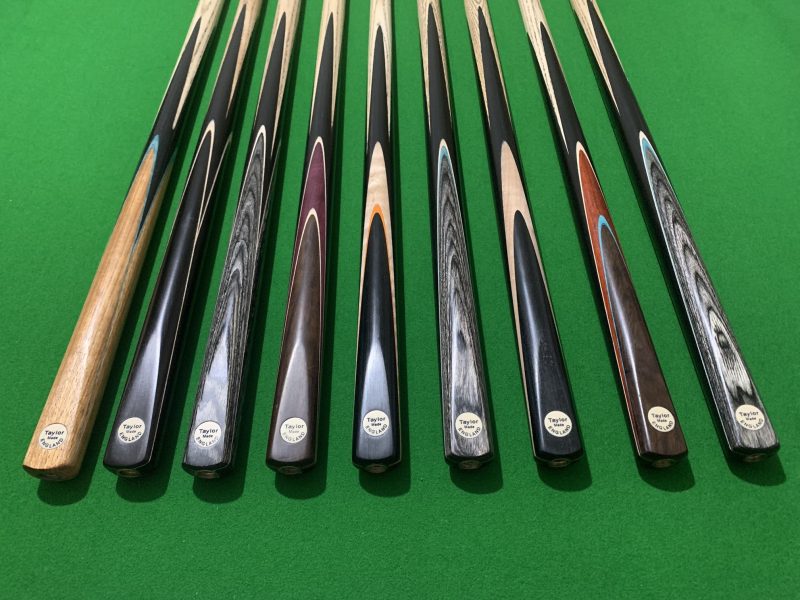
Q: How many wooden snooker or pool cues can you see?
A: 9